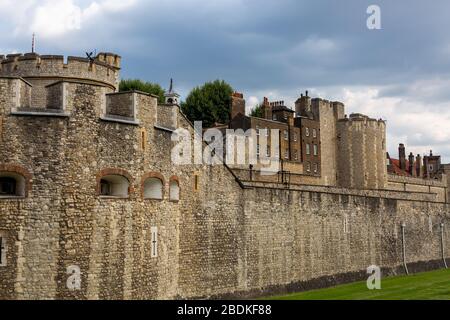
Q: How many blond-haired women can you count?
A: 0